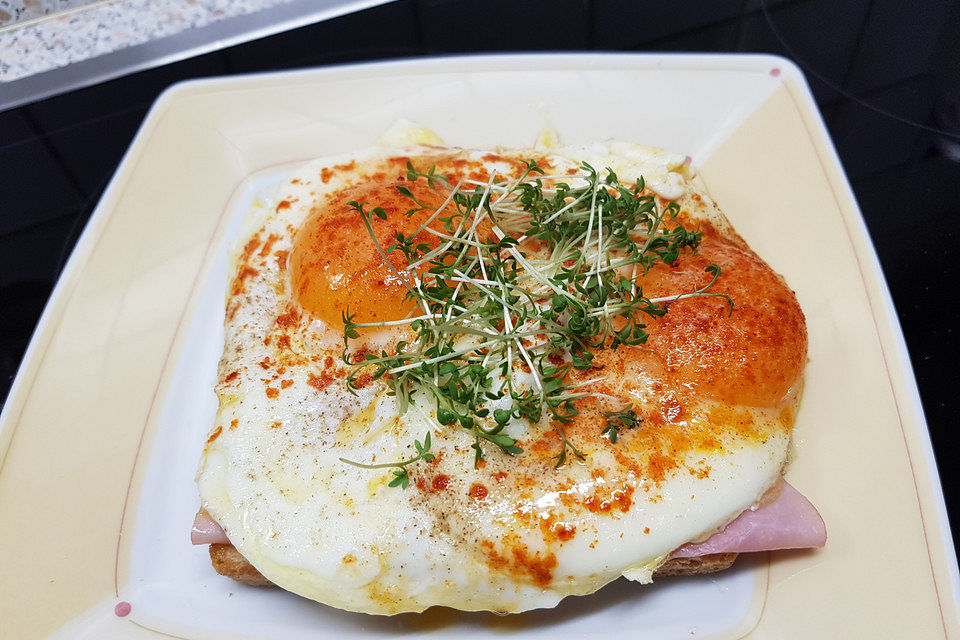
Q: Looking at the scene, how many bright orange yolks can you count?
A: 2